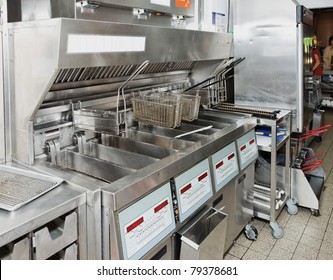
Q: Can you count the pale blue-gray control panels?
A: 4